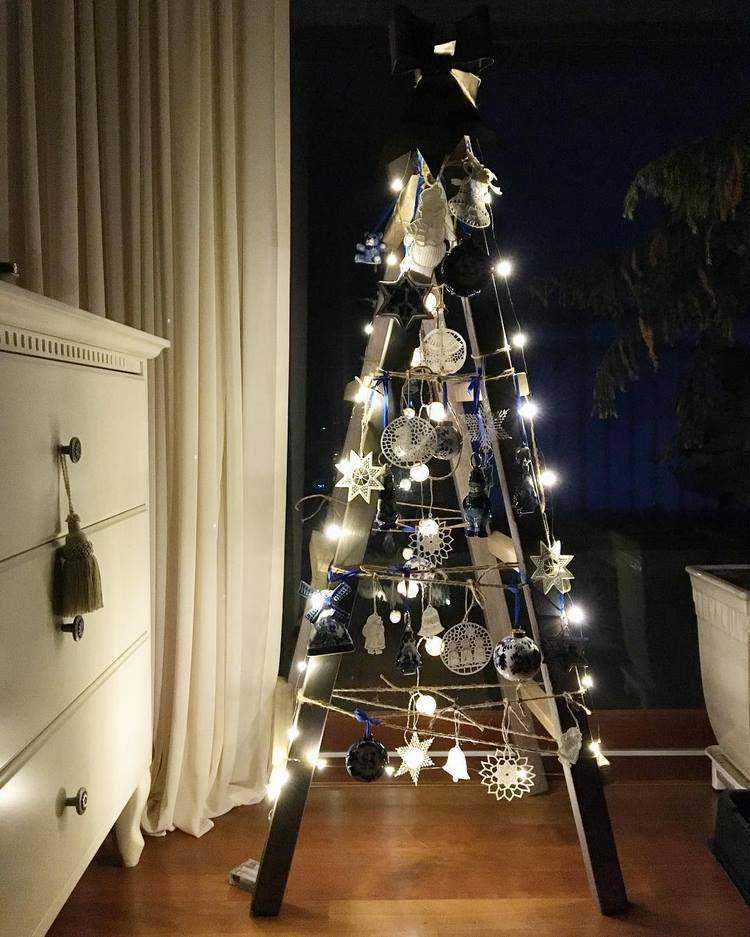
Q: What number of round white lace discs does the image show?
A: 3